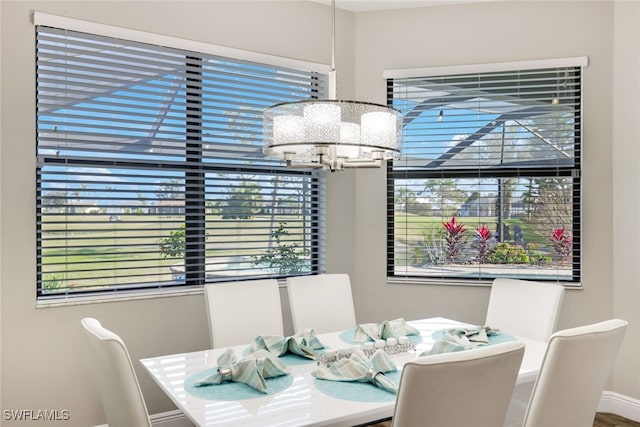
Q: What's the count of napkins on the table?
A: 6